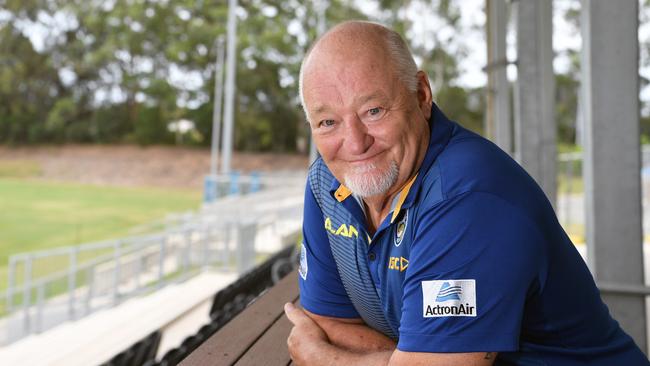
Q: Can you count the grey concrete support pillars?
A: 3